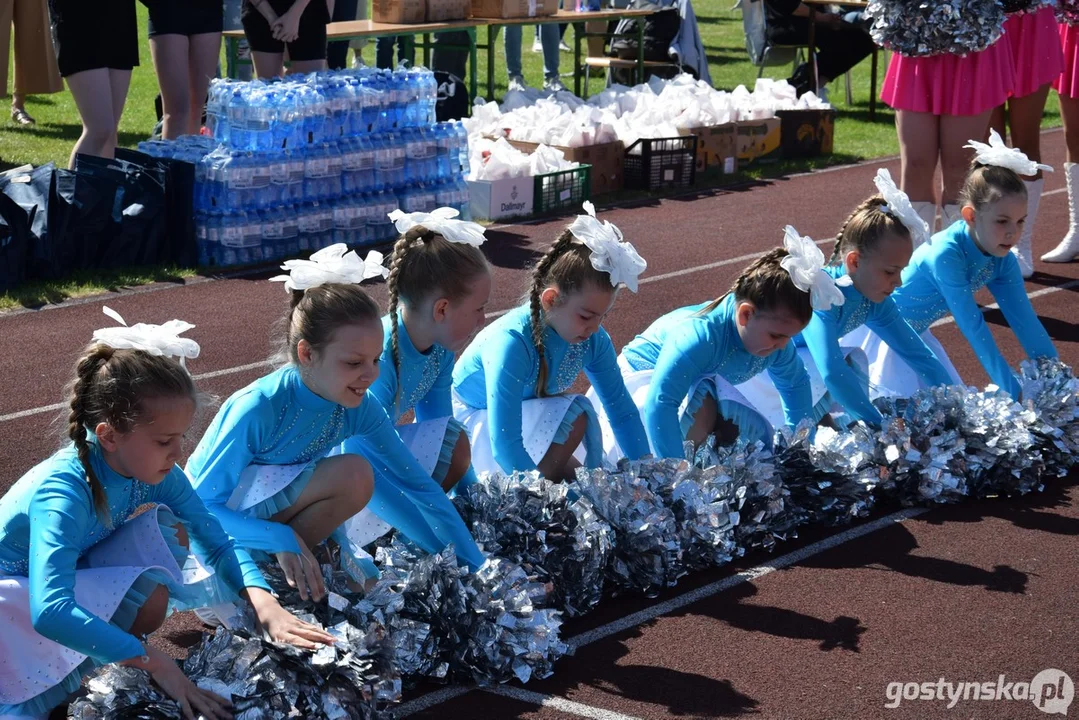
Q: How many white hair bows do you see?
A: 7